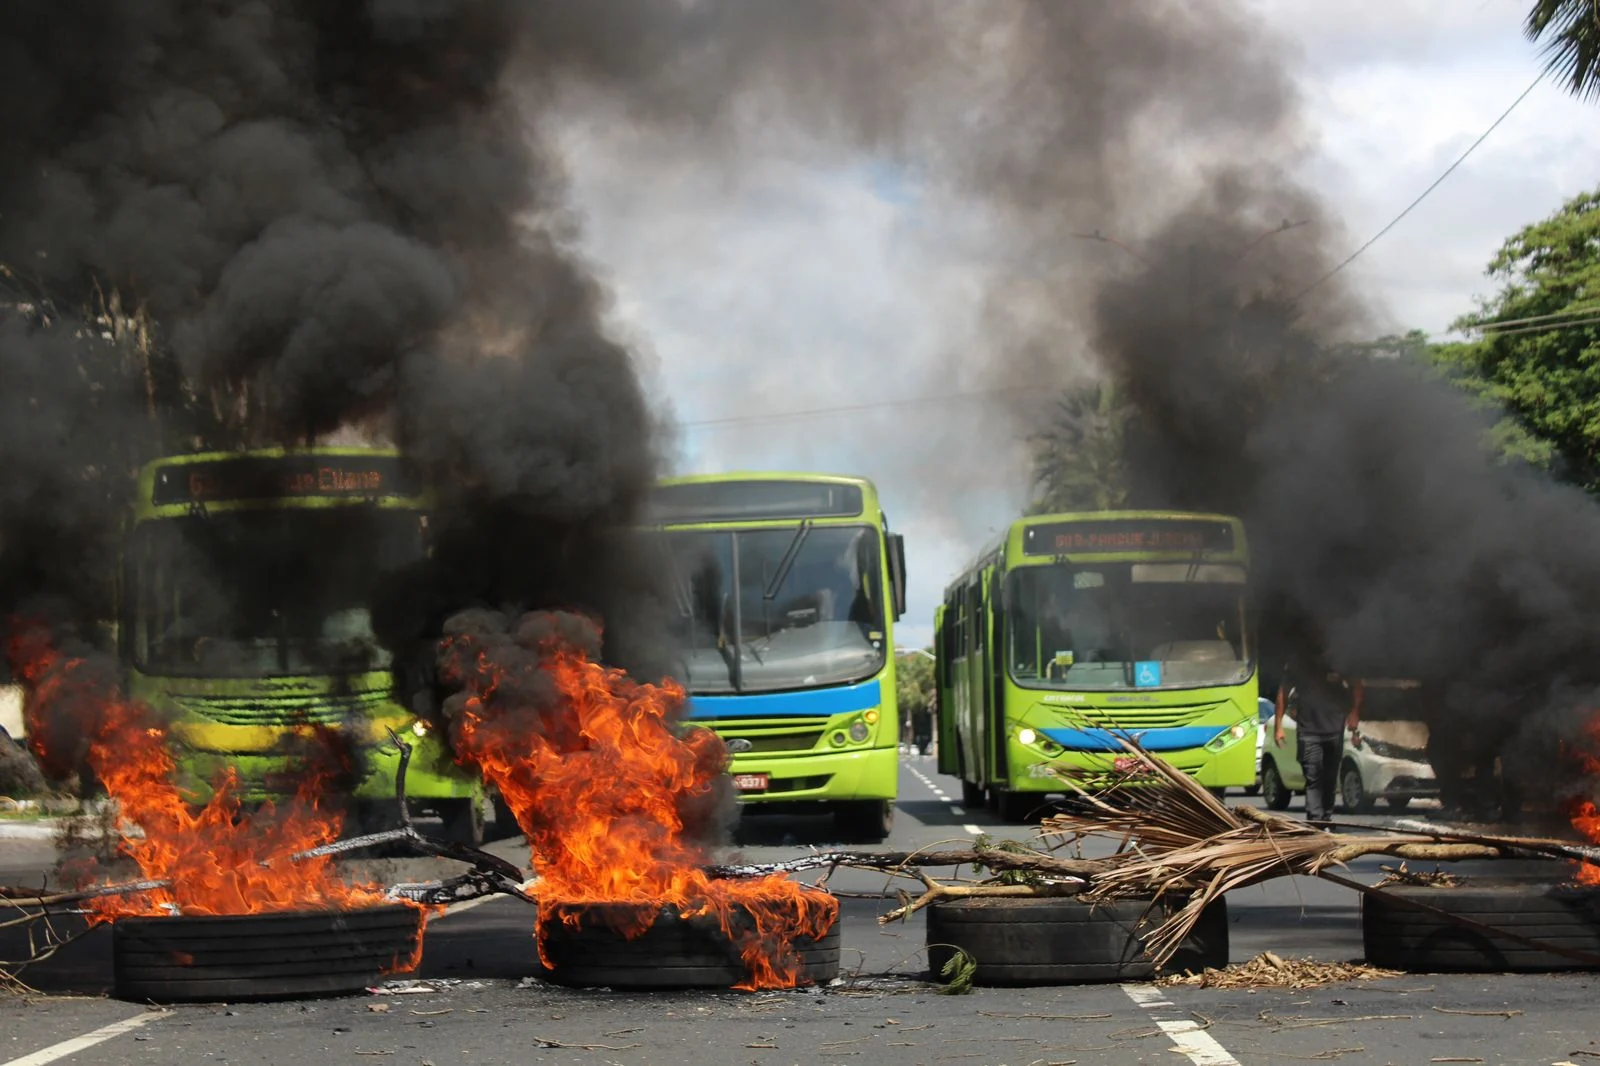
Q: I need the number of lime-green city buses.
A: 3